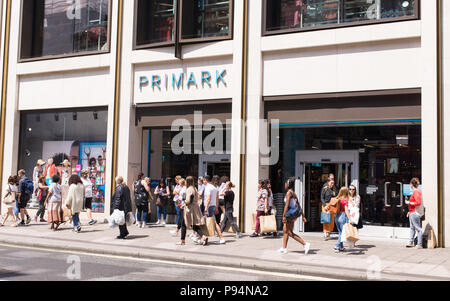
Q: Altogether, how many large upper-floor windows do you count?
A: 3